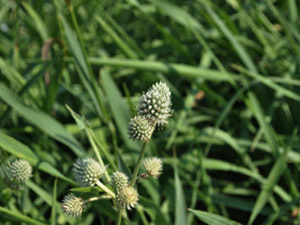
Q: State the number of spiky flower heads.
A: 8